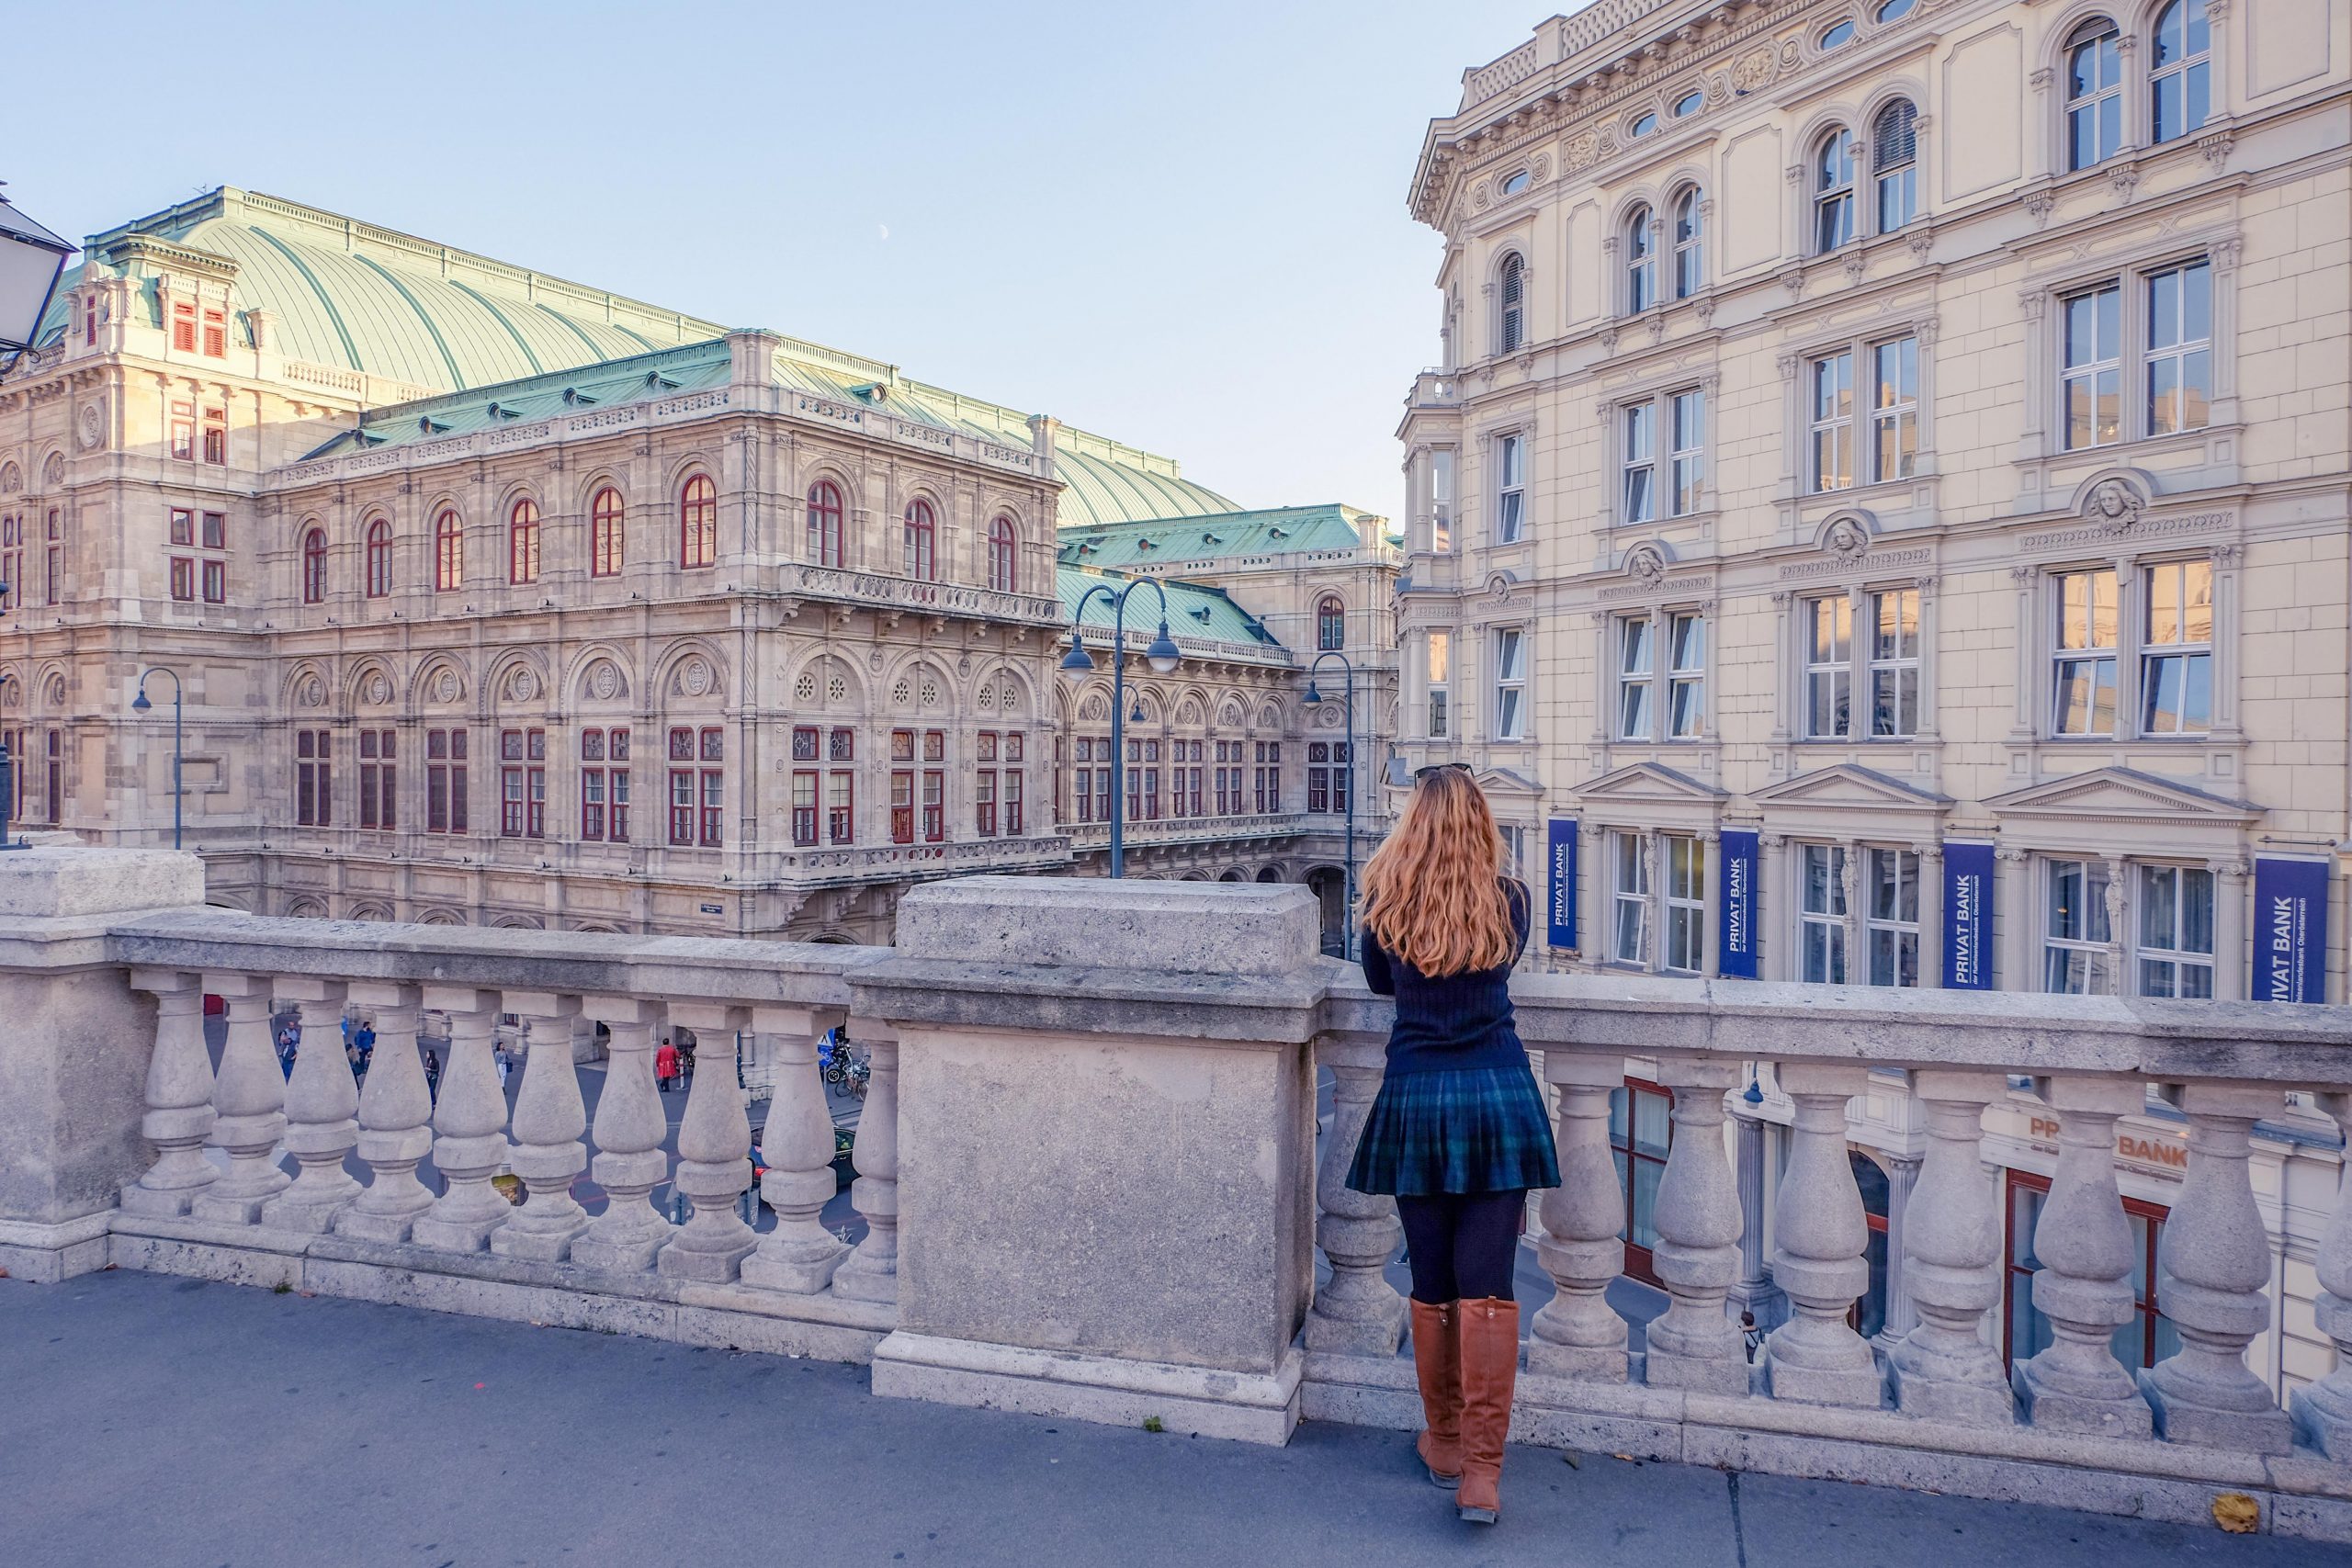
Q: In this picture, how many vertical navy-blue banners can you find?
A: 4